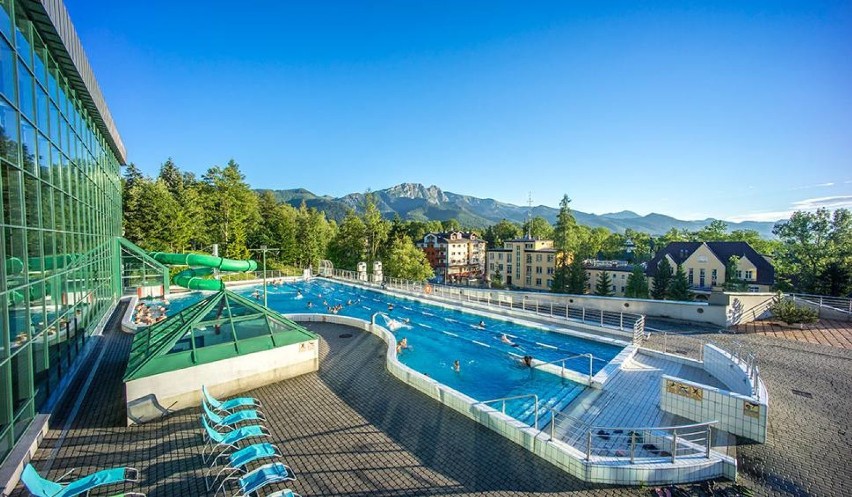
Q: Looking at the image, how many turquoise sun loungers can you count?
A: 7